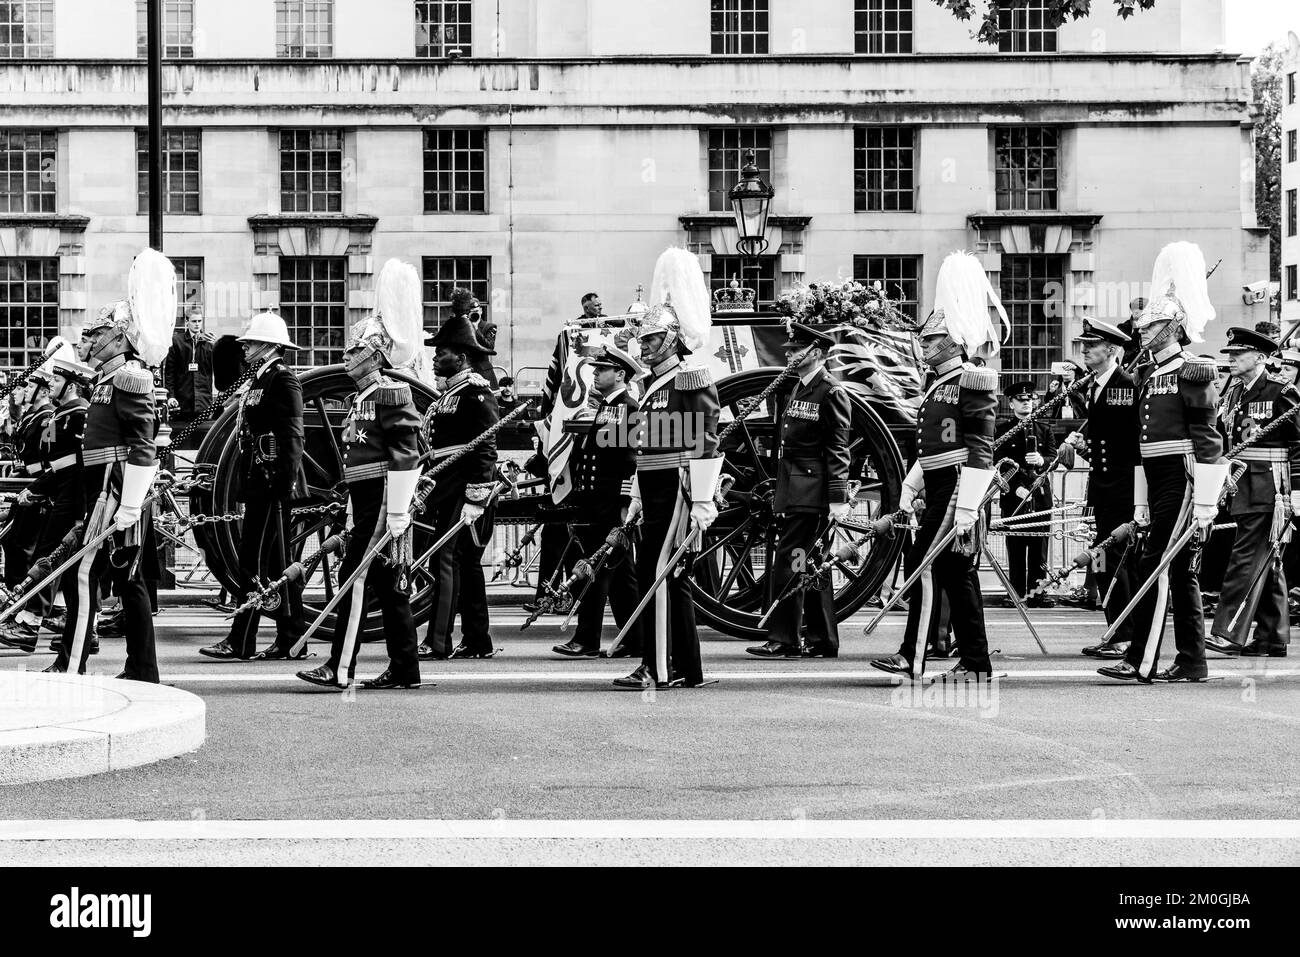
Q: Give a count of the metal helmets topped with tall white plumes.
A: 5